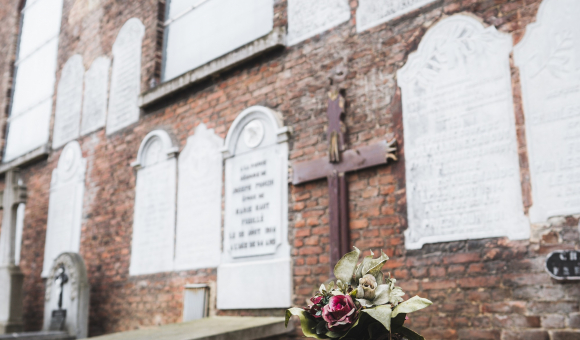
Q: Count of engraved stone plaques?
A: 11